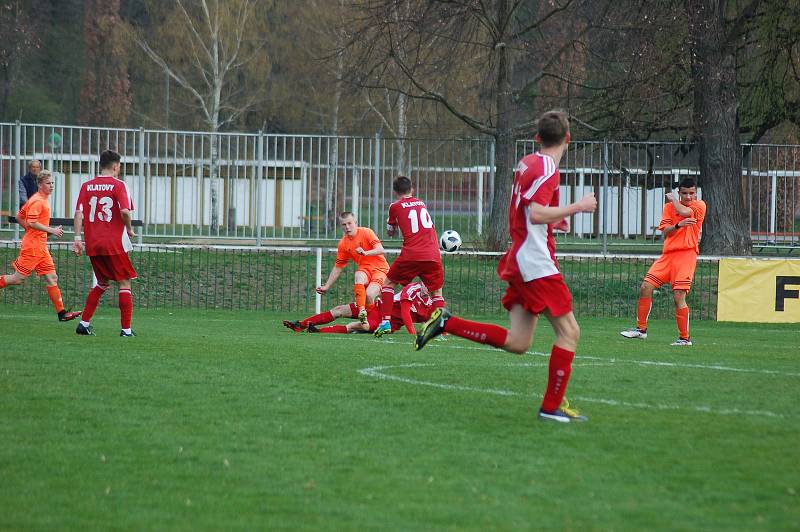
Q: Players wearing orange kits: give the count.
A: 3